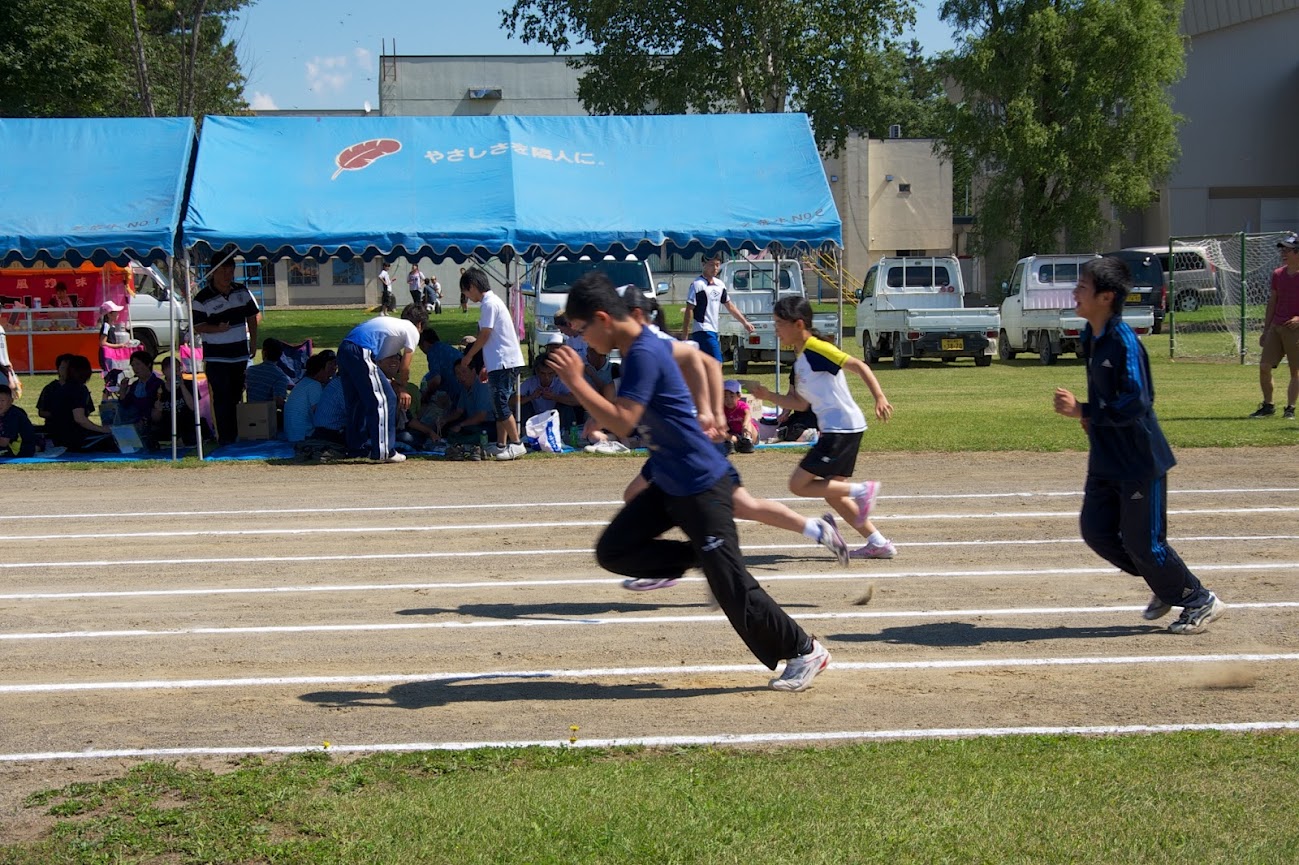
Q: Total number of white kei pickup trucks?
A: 3